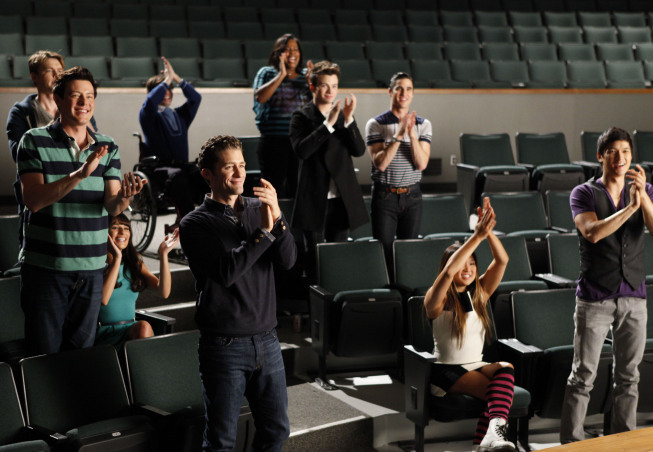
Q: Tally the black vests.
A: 1